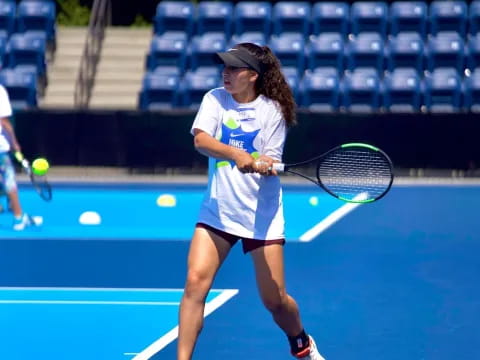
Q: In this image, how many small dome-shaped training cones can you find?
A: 2